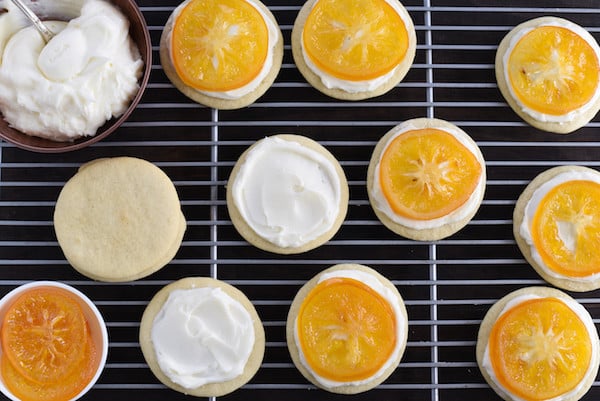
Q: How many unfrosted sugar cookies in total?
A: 2